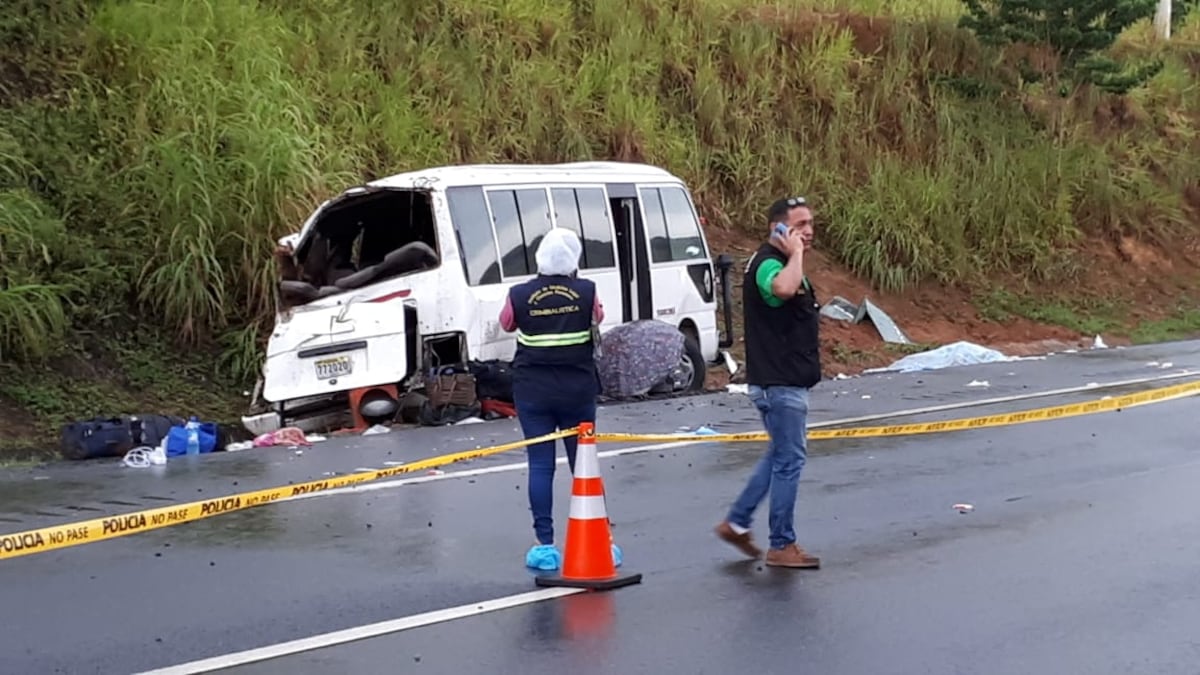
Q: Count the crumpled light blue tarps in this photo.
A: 1